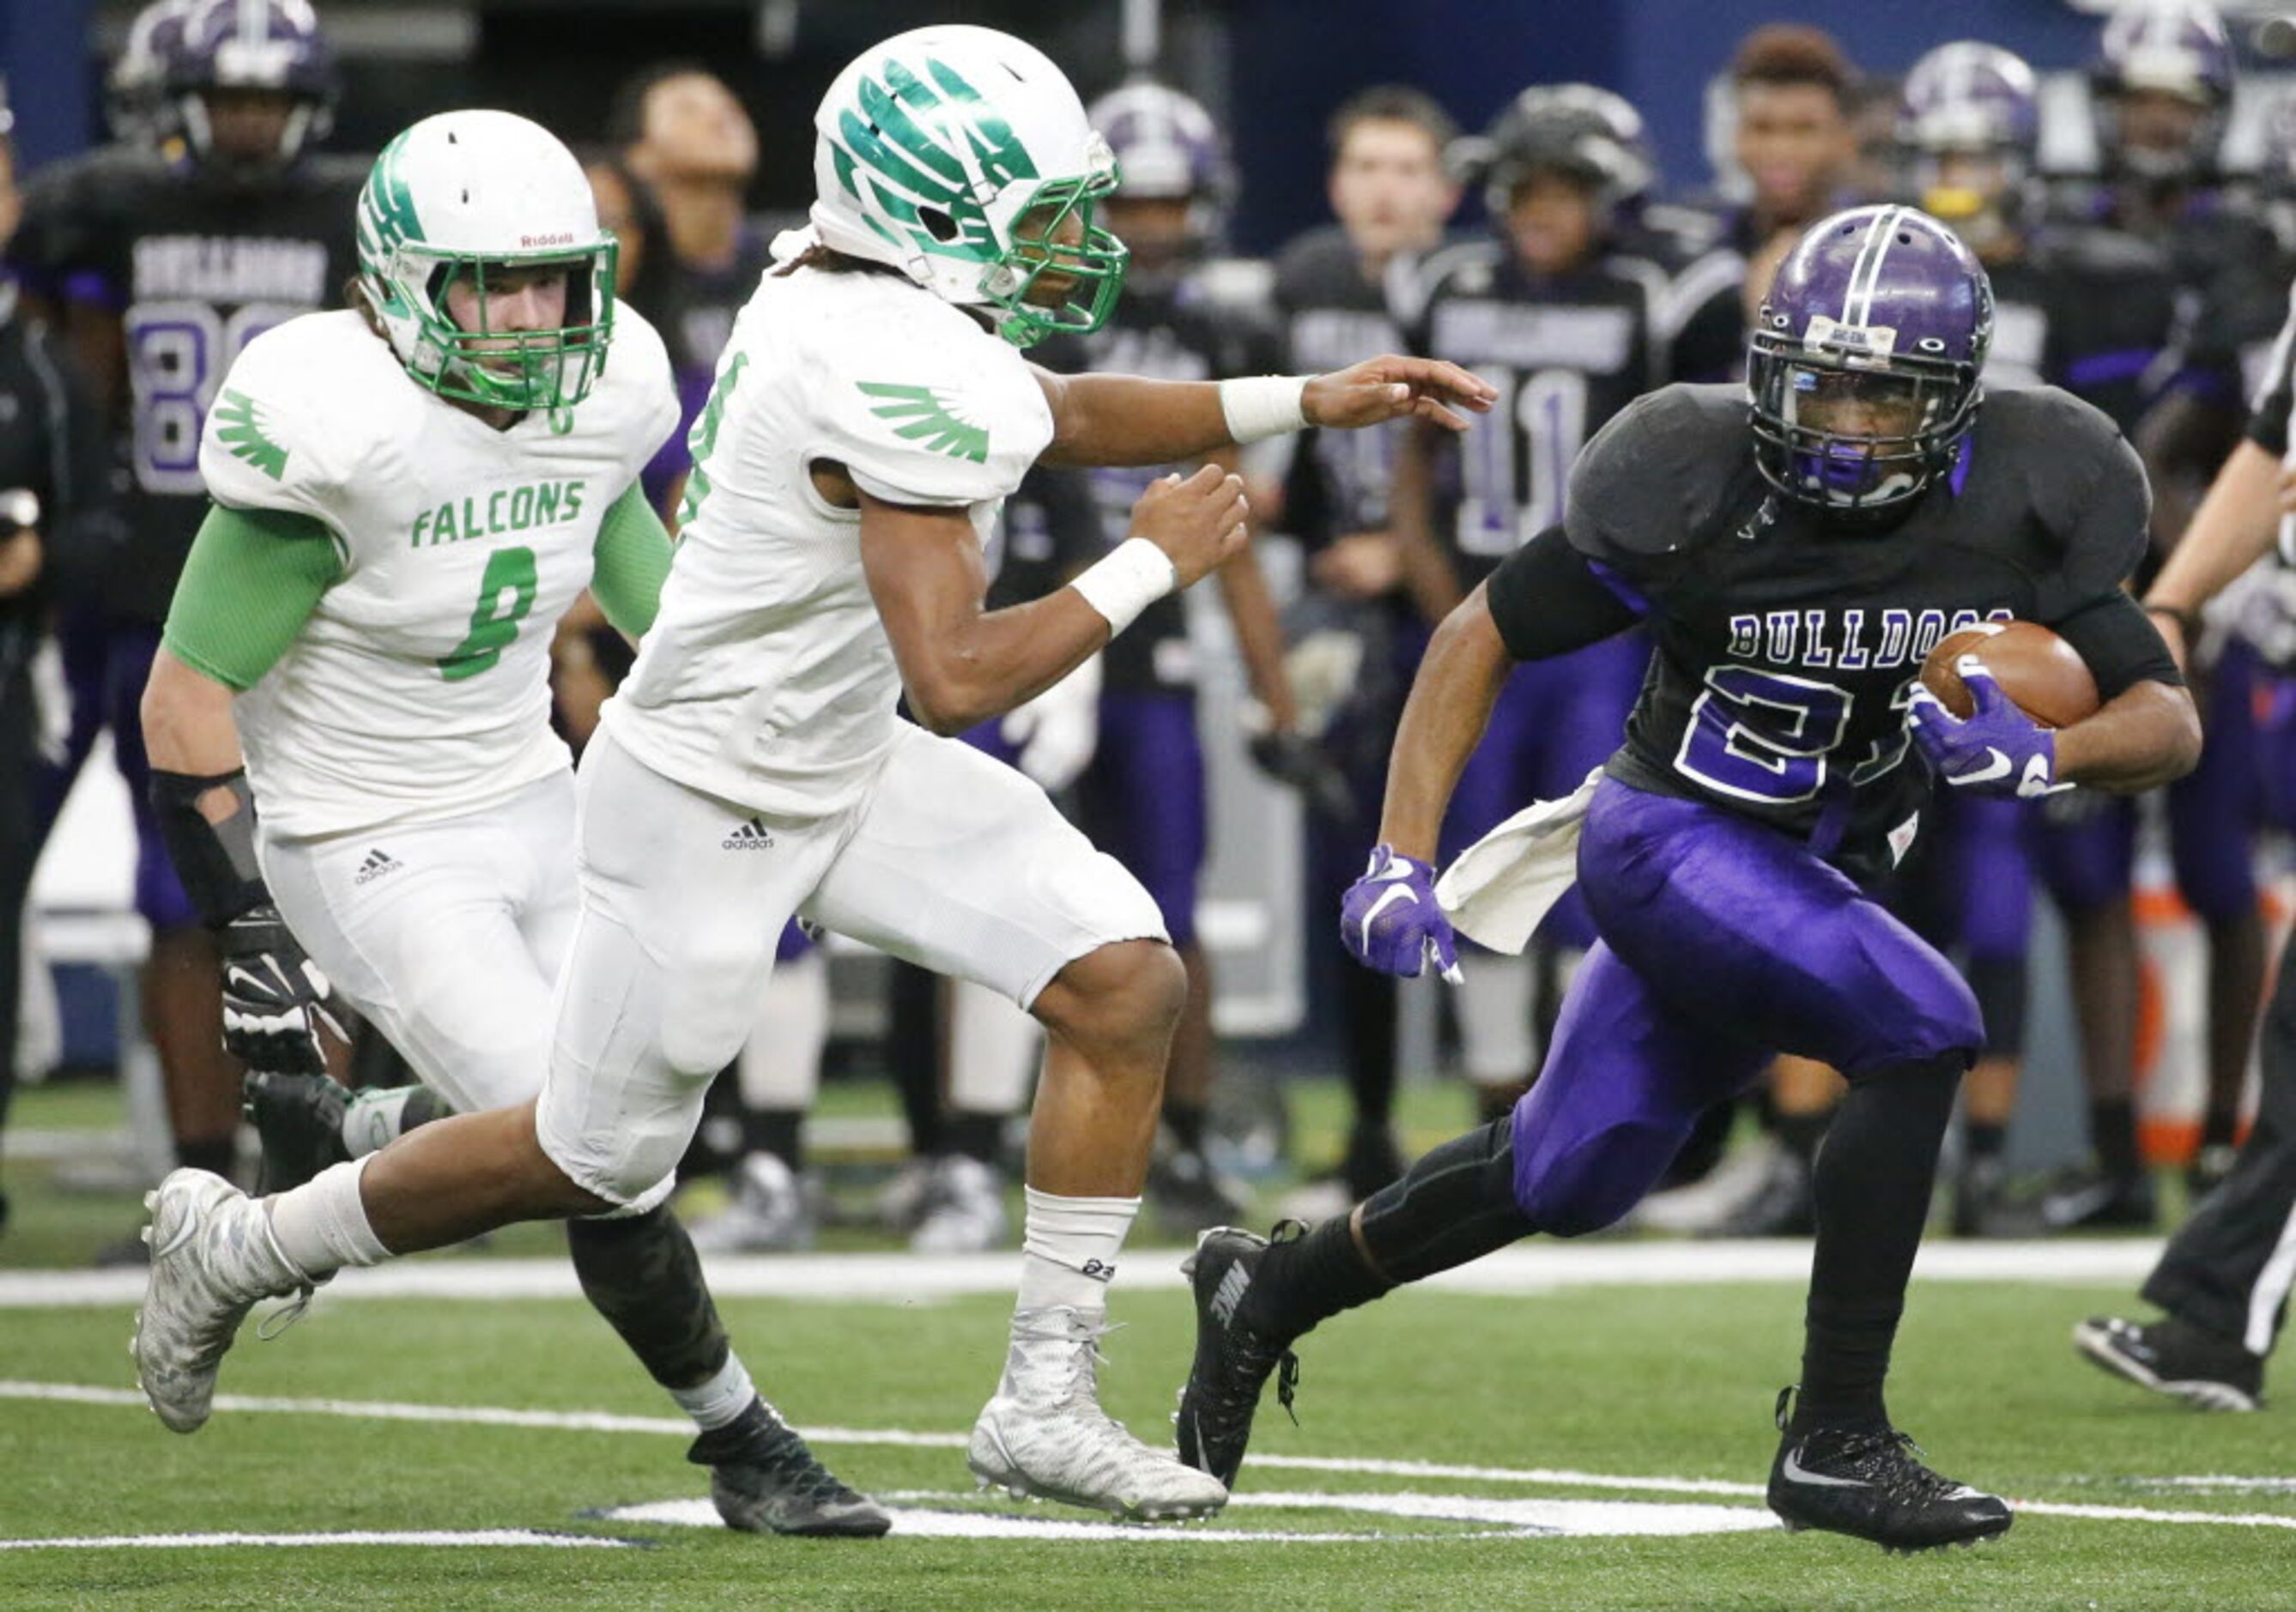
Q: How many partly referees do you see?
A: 1